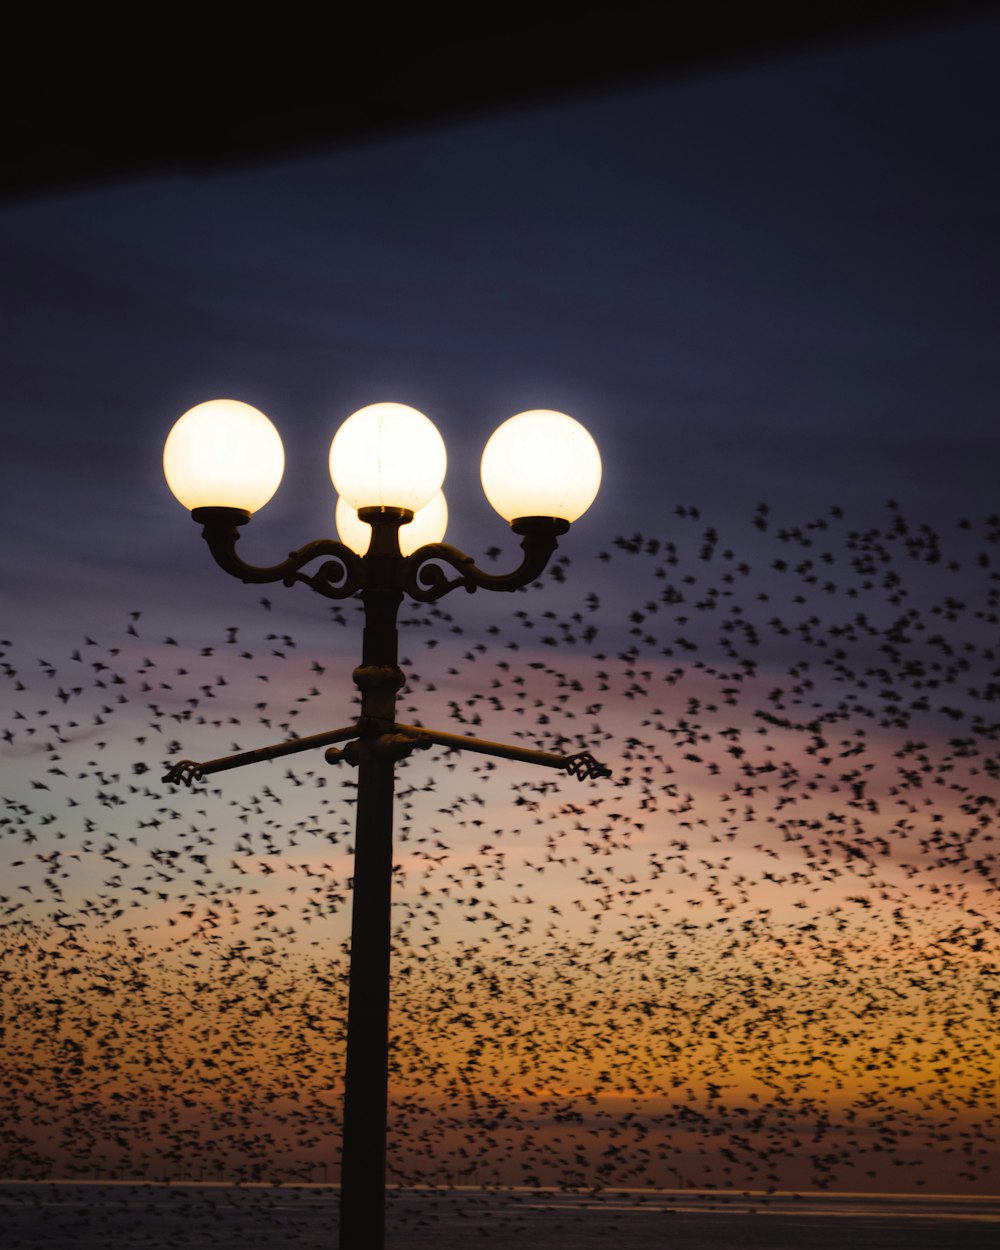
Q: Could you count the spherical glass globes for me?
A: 4